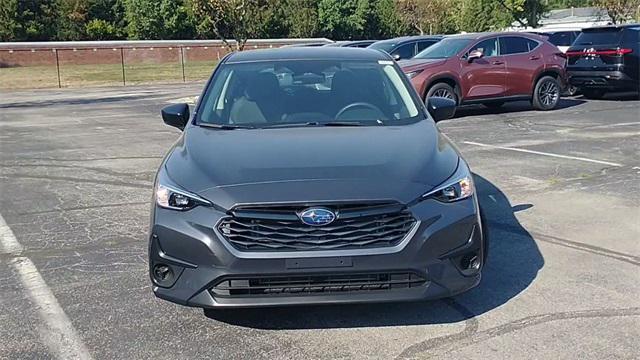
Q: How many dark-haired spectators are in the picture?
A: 0